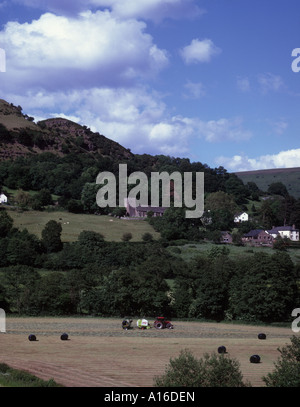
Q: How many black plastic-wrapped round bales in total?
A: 5